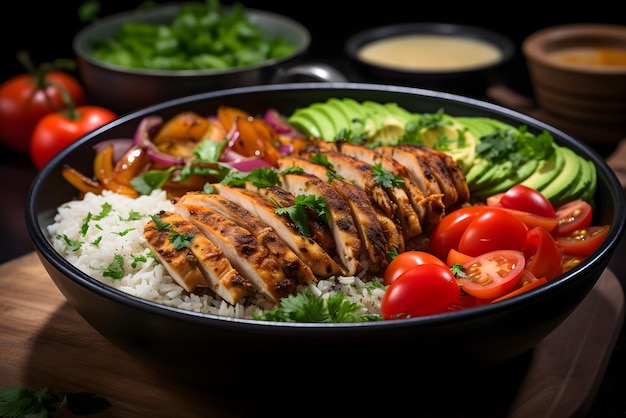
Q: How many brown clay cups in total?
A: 1